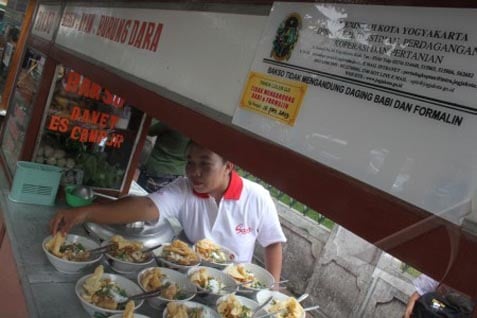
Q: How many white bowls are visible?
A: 12